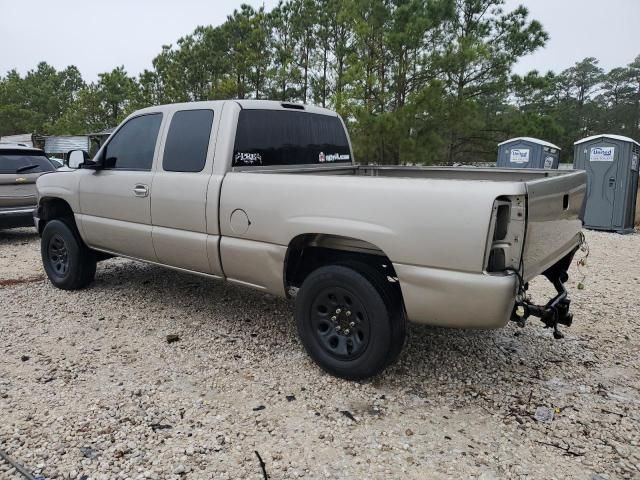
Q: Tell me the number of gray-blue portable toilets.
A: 2